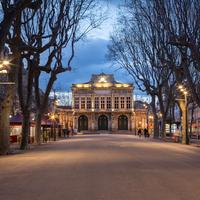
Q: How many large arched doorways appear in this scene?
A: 3